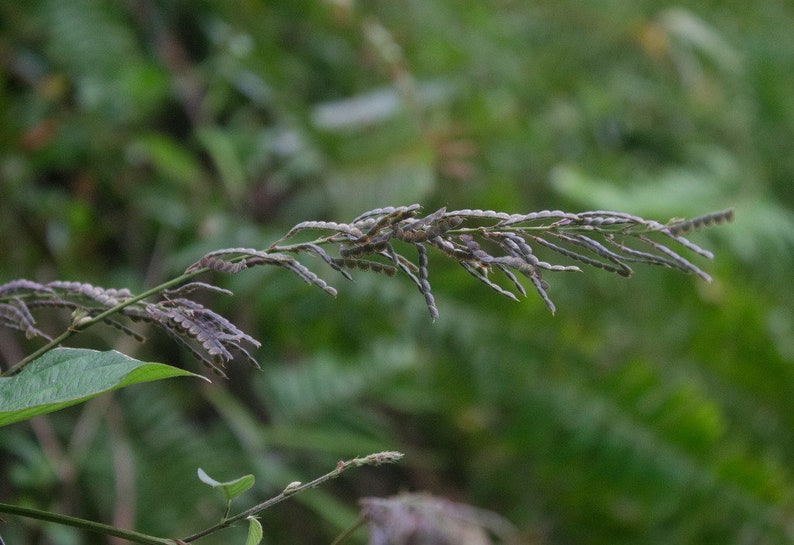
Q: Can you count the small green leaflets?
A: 2